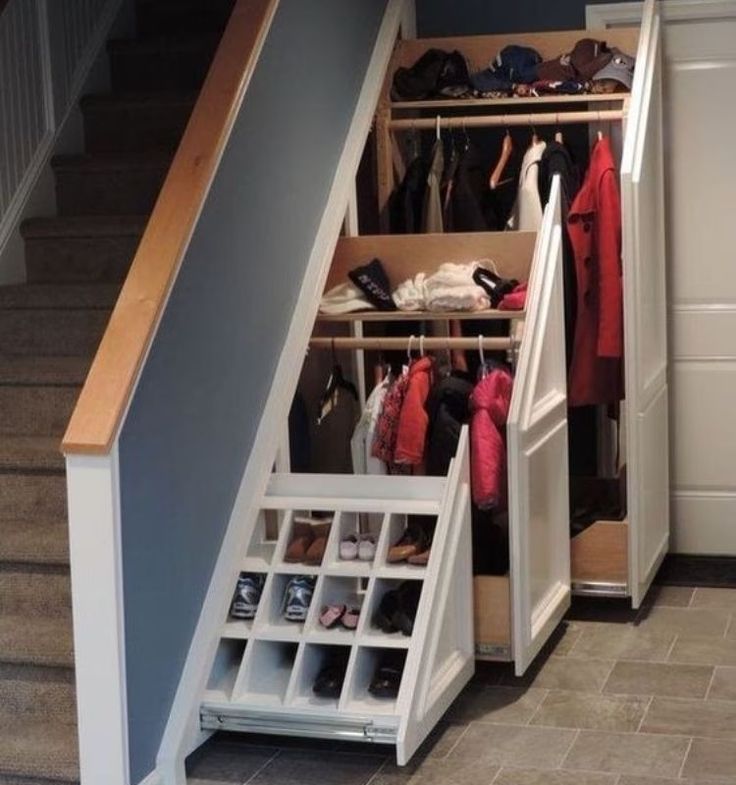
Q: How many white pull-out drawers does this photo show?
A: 3